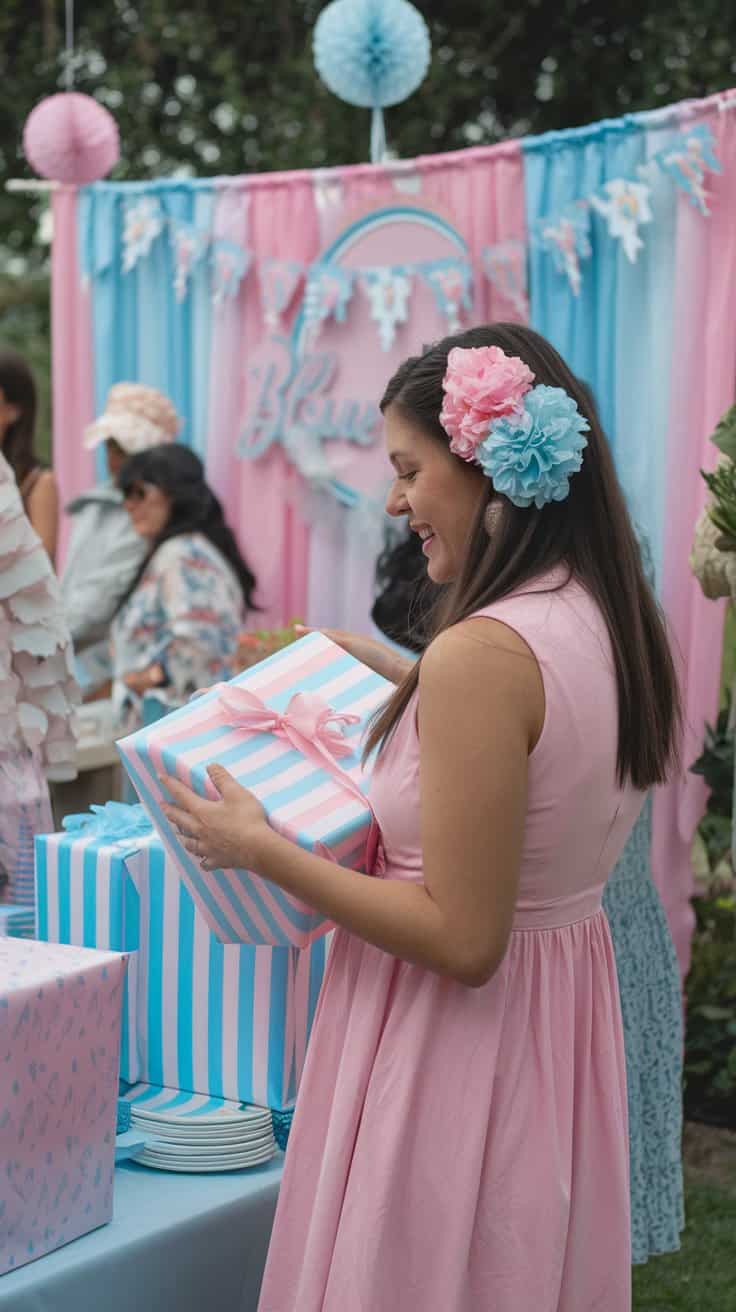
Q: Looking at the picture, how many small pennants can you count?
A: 11